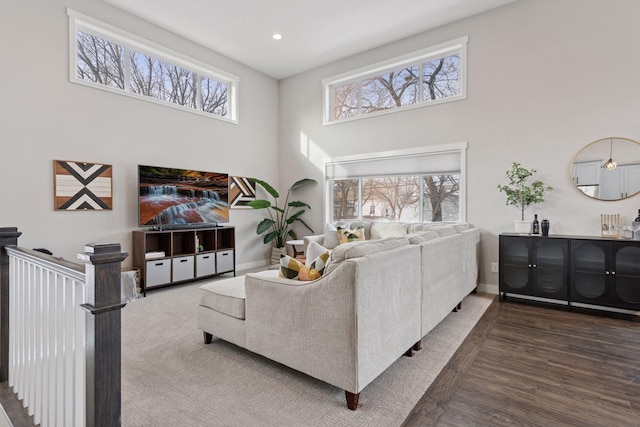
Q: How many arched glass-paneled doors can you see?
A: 4